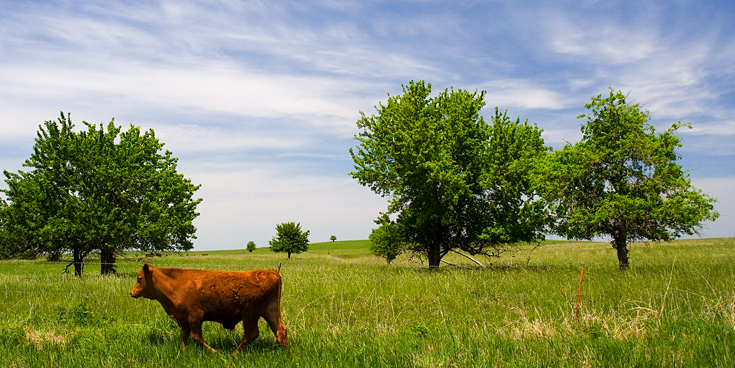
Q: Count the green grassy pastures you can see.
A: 1